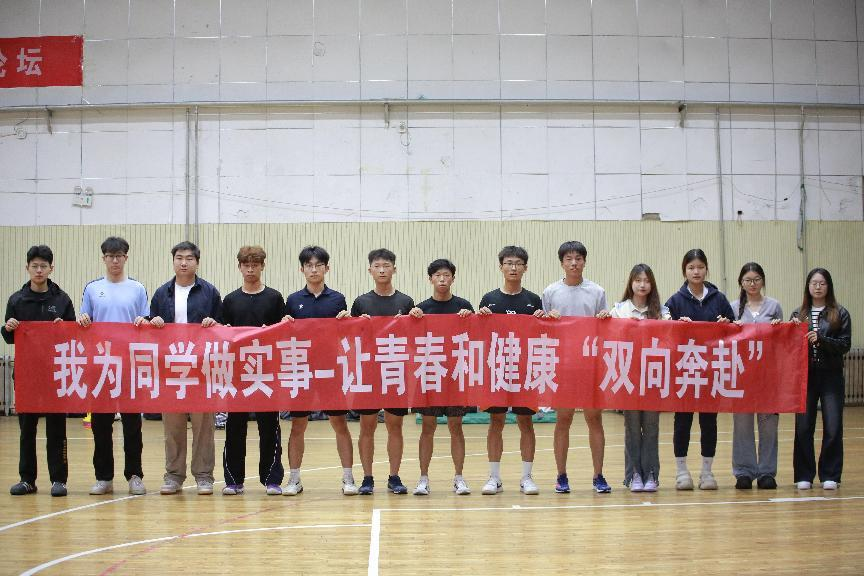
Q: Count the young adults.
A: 13